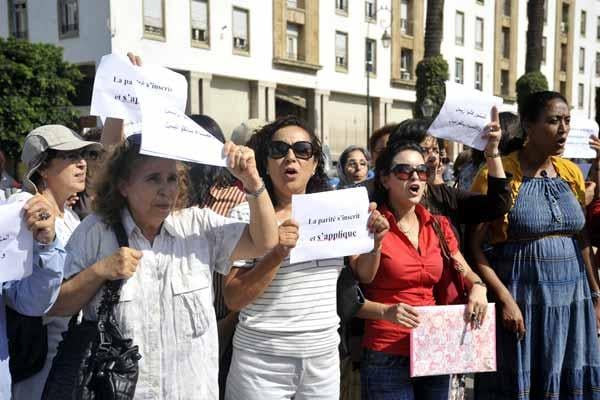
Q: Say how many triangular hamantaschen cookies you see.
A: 0